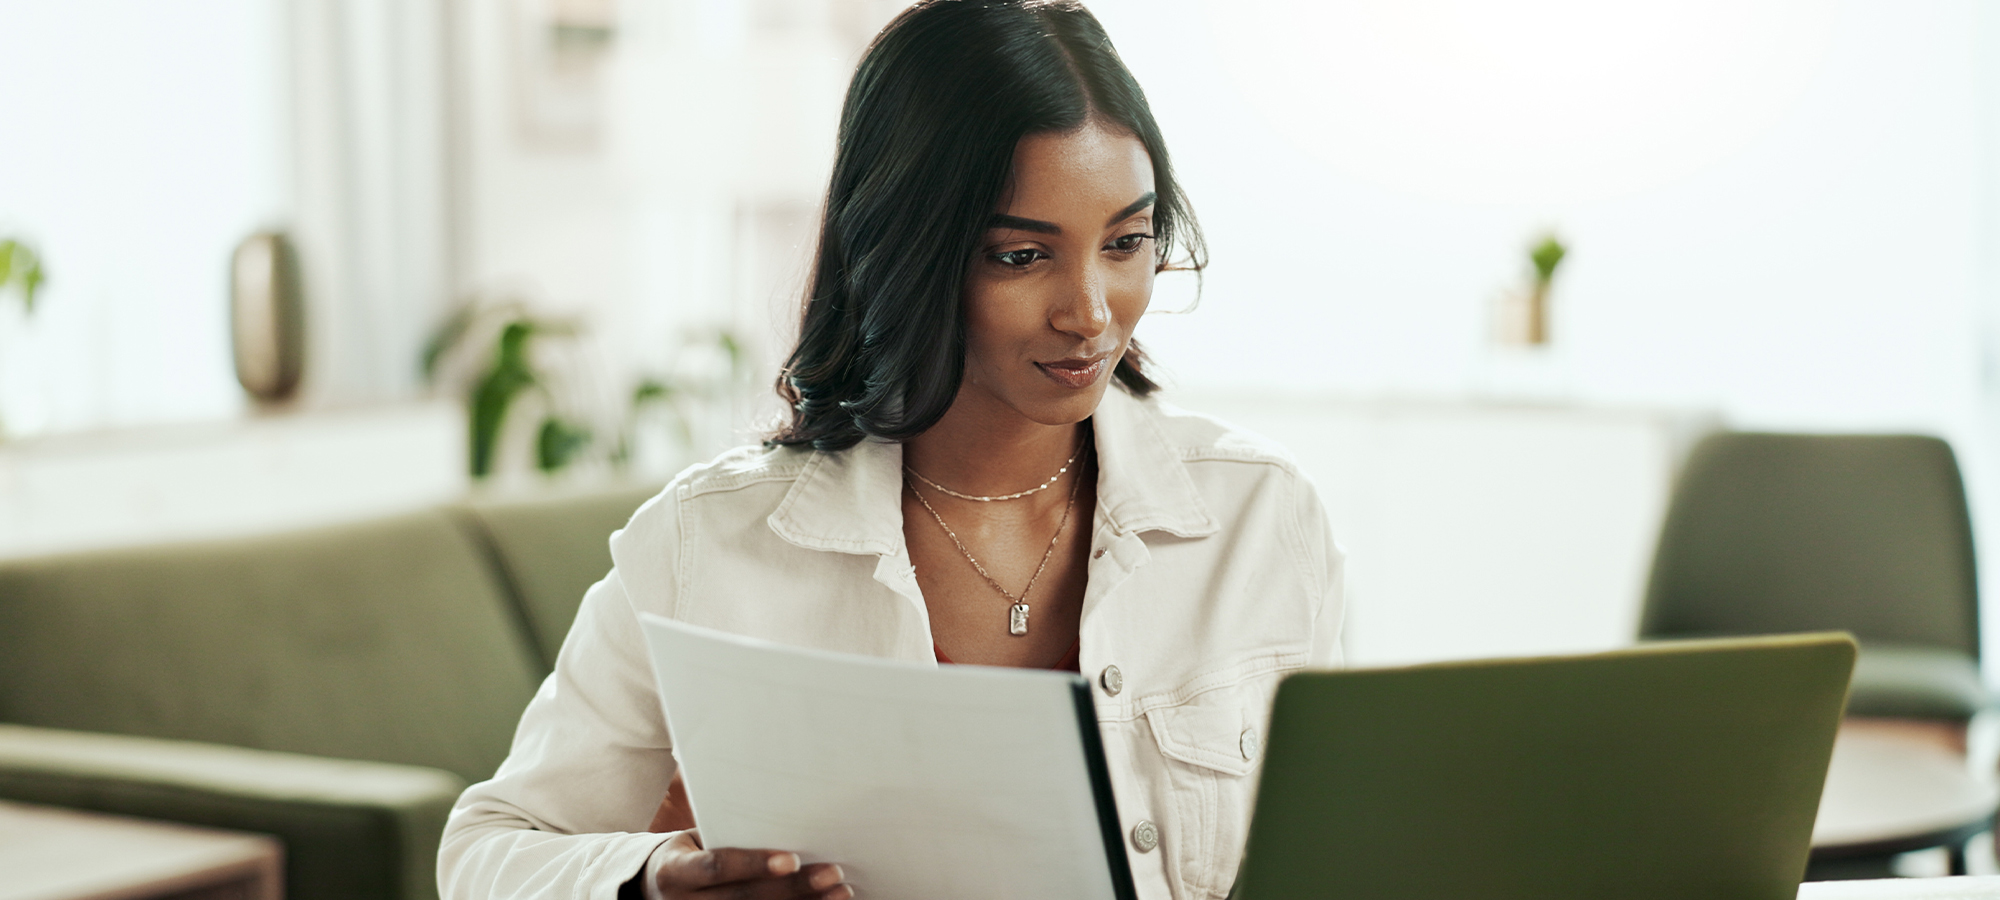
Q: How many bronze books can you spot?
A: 0